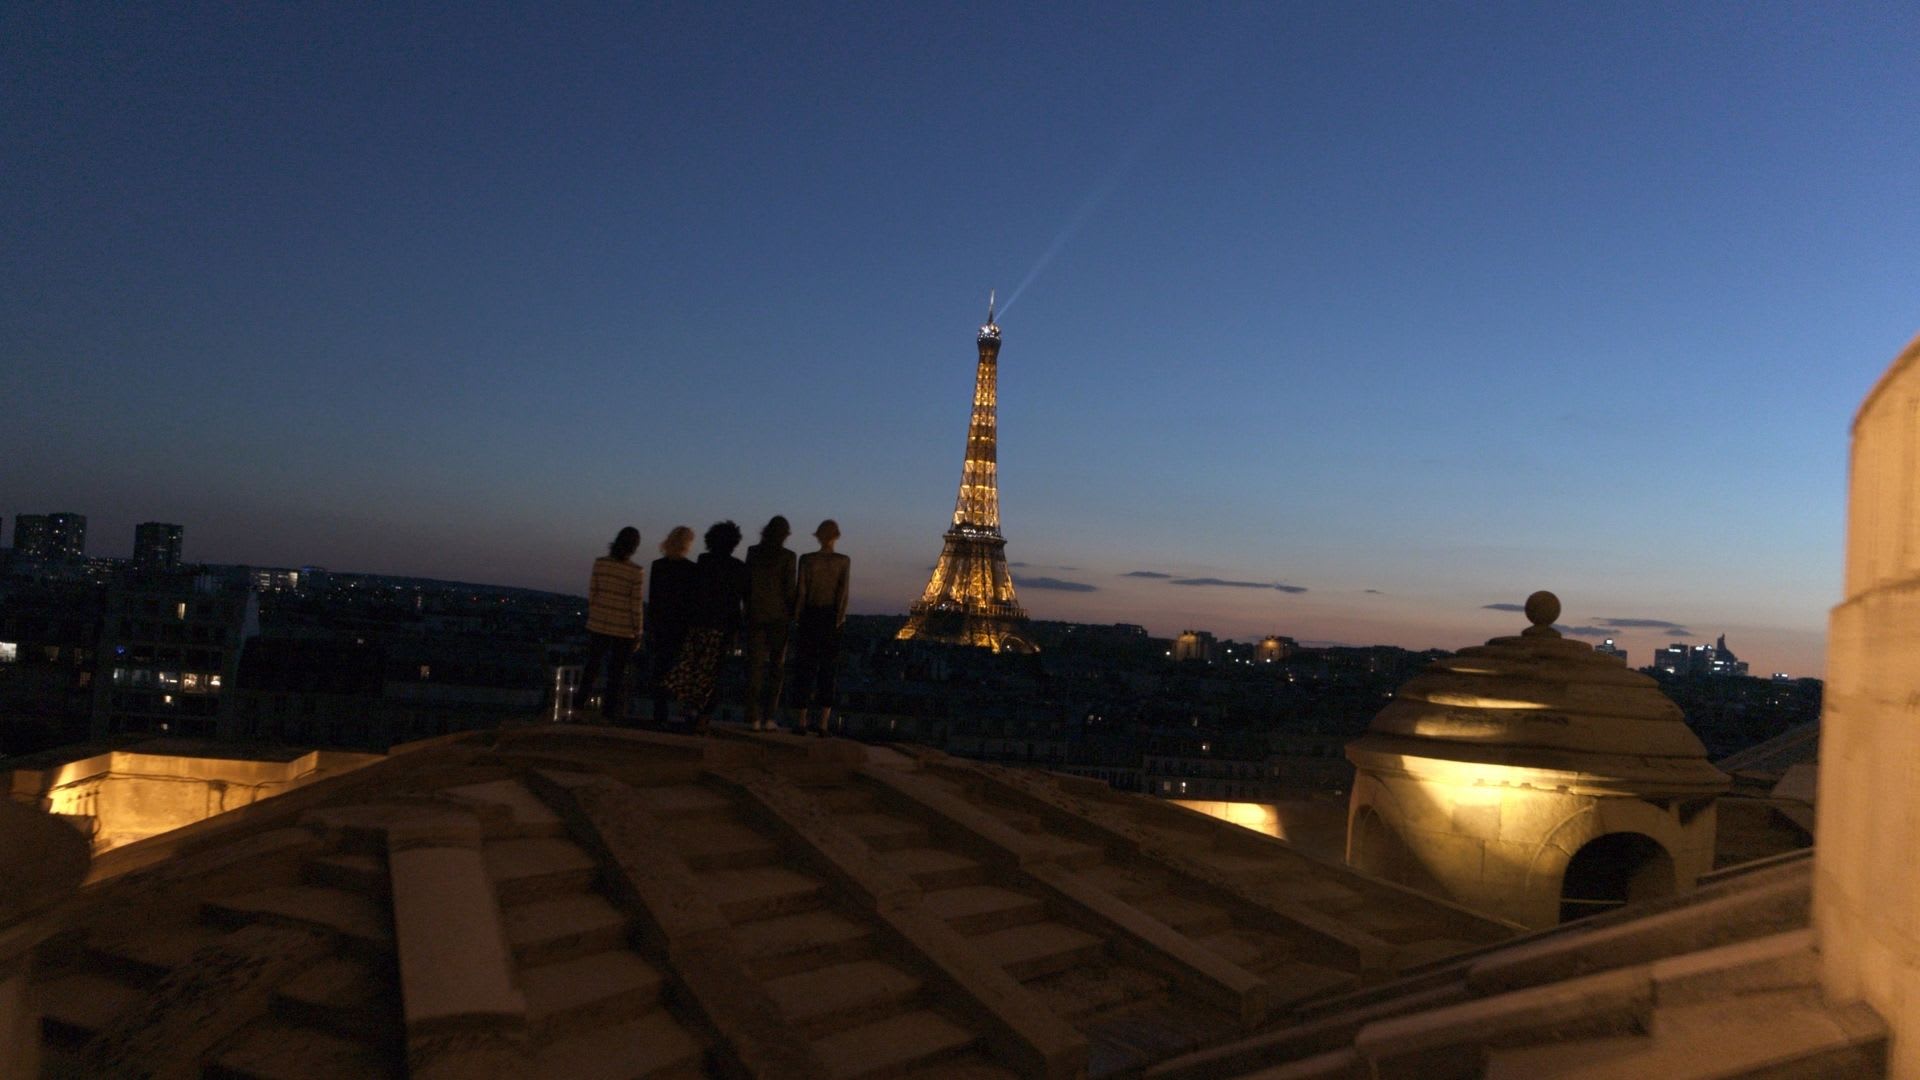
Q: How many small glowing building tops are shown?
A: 2